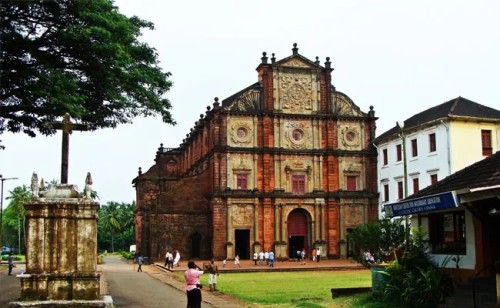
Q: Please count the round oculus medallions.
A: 3